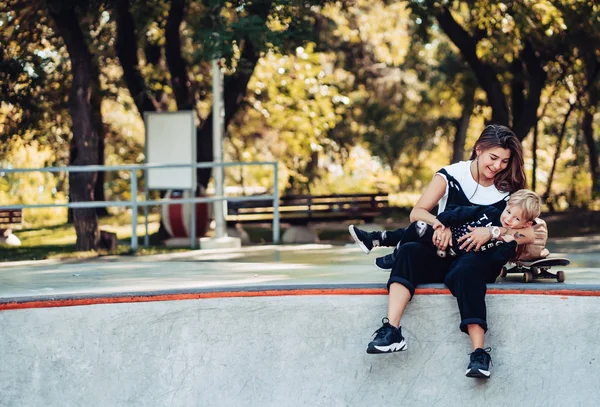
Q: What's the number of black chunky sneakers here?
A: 2